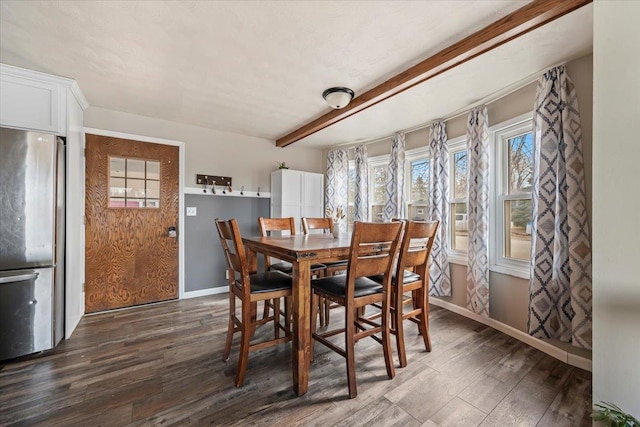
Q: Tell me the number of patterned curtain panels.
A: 6